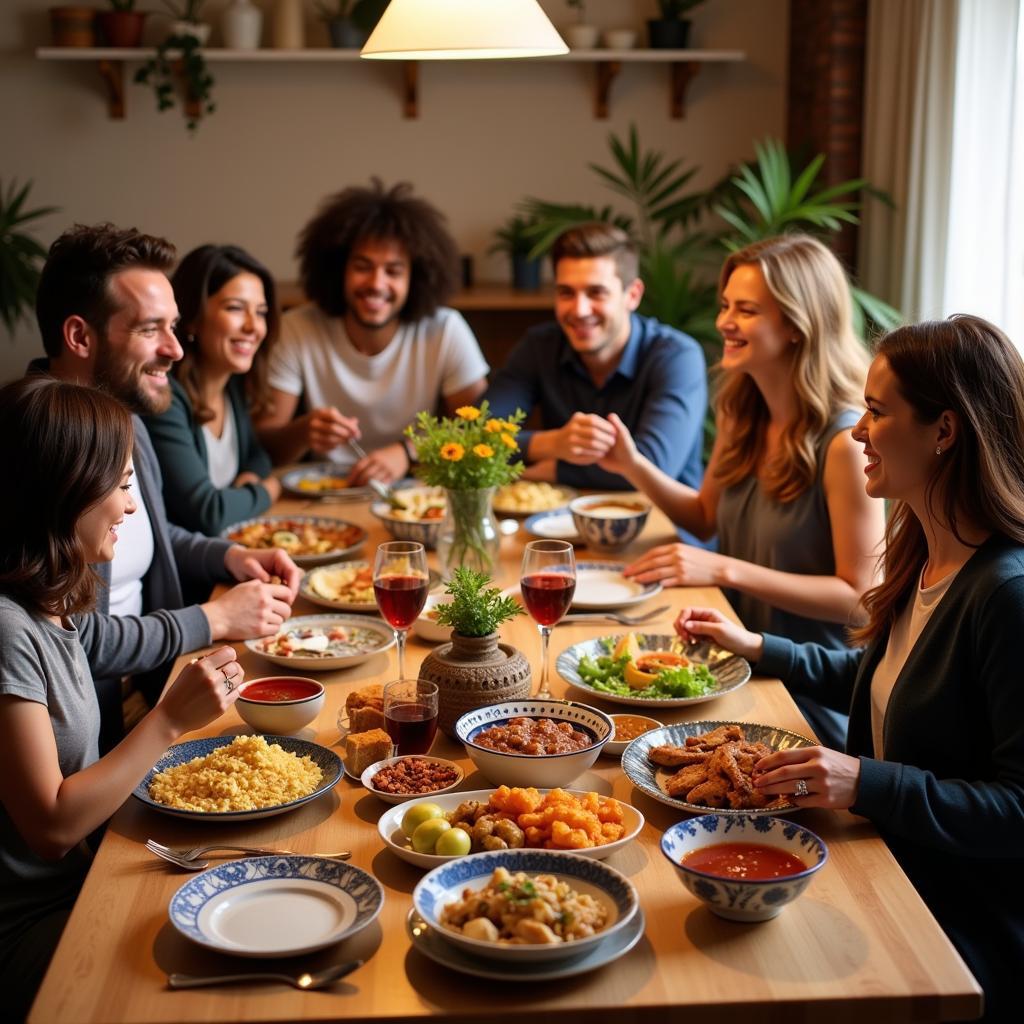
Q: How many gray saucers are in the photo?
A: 1